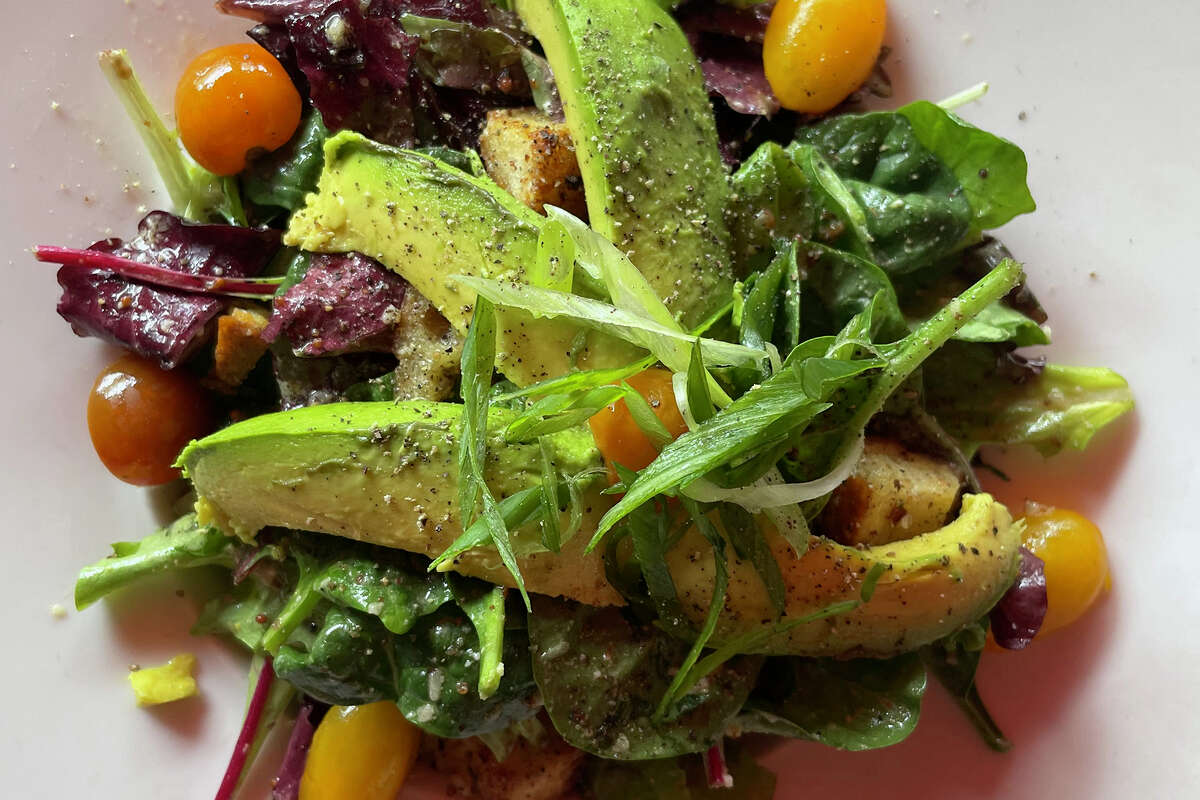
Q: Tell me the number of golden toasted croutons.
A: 5